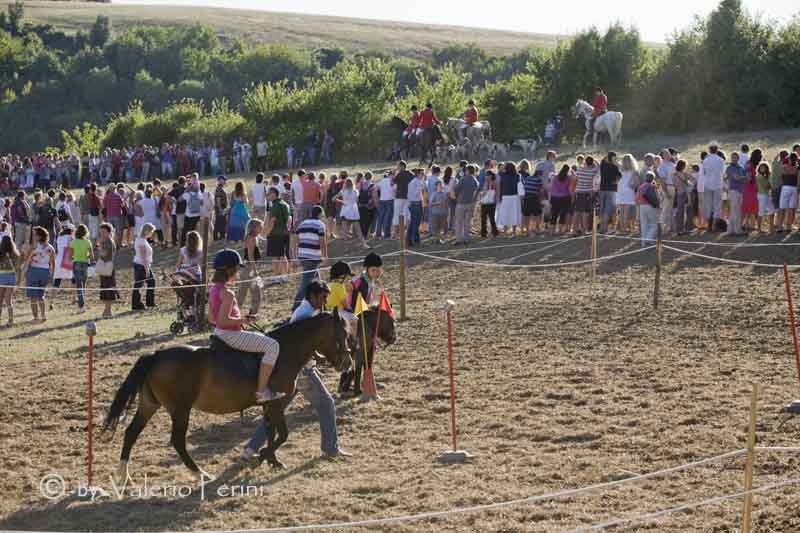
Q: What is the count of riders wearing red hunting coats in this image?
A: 4